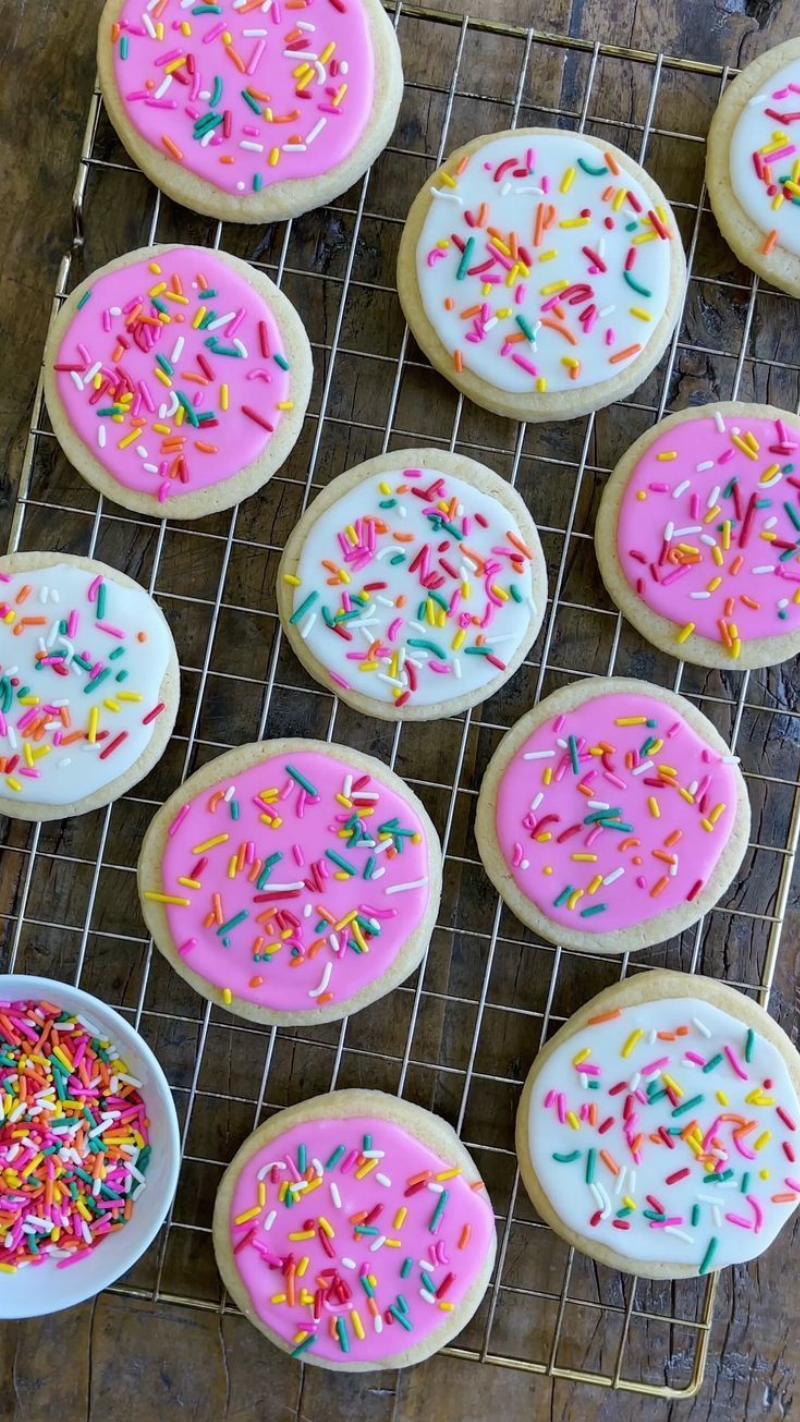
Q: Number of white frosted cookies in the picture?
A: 5